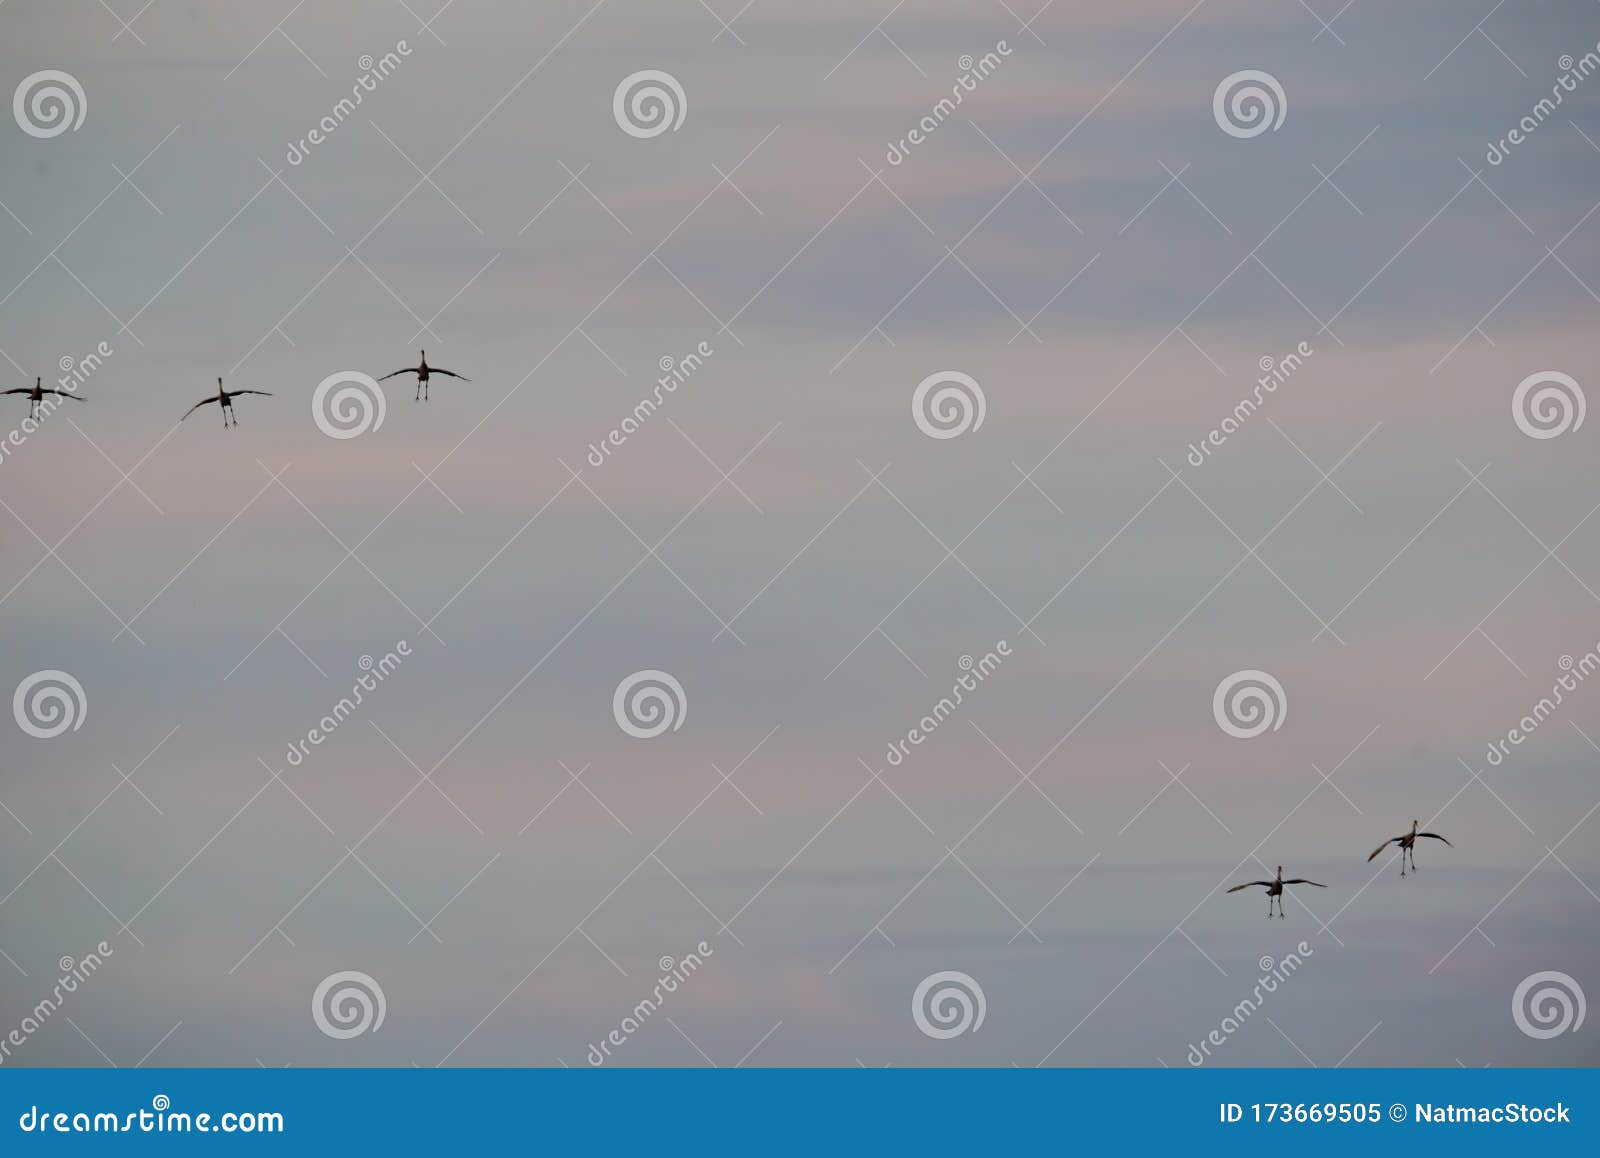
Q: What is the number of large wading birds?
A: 5